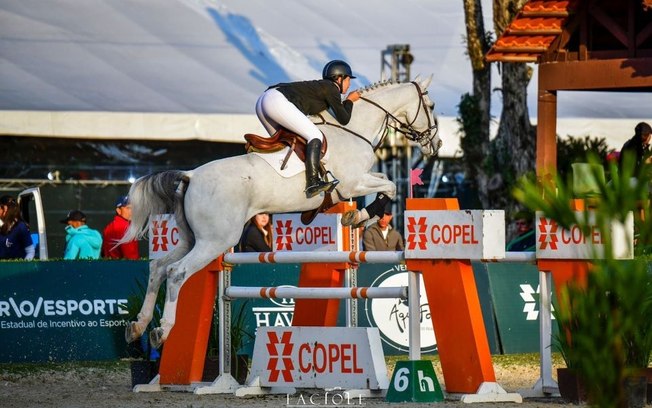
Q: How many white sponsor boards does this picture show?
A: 5